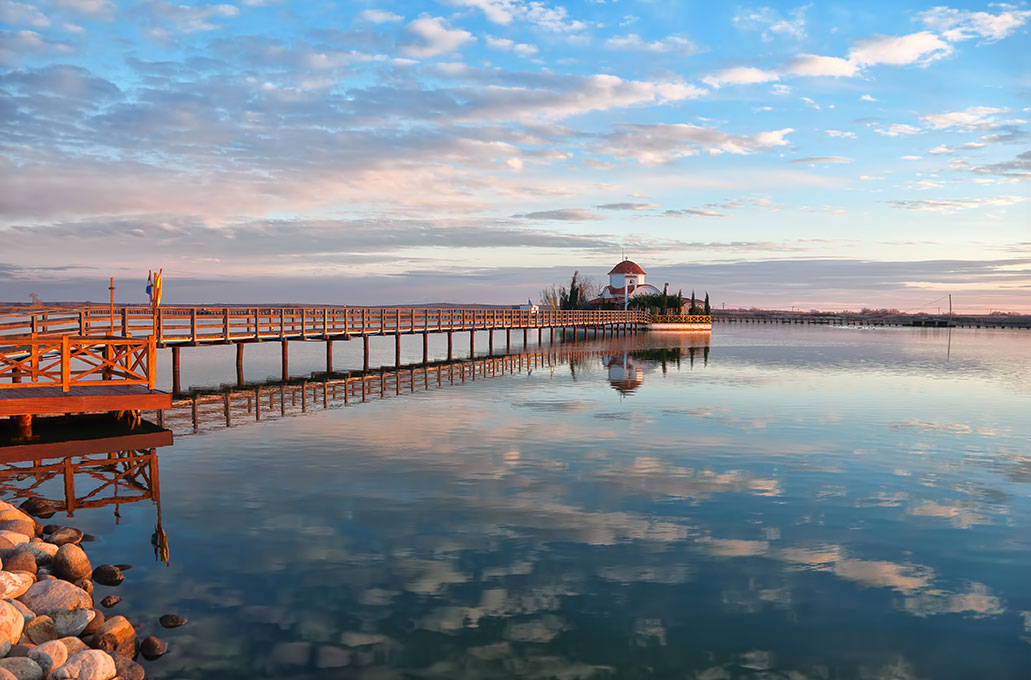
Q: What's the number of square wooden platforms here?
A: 1